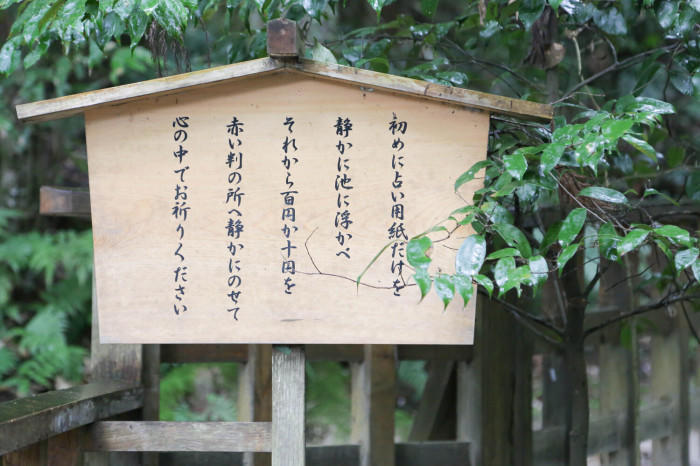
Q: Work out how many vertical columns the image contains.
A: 5